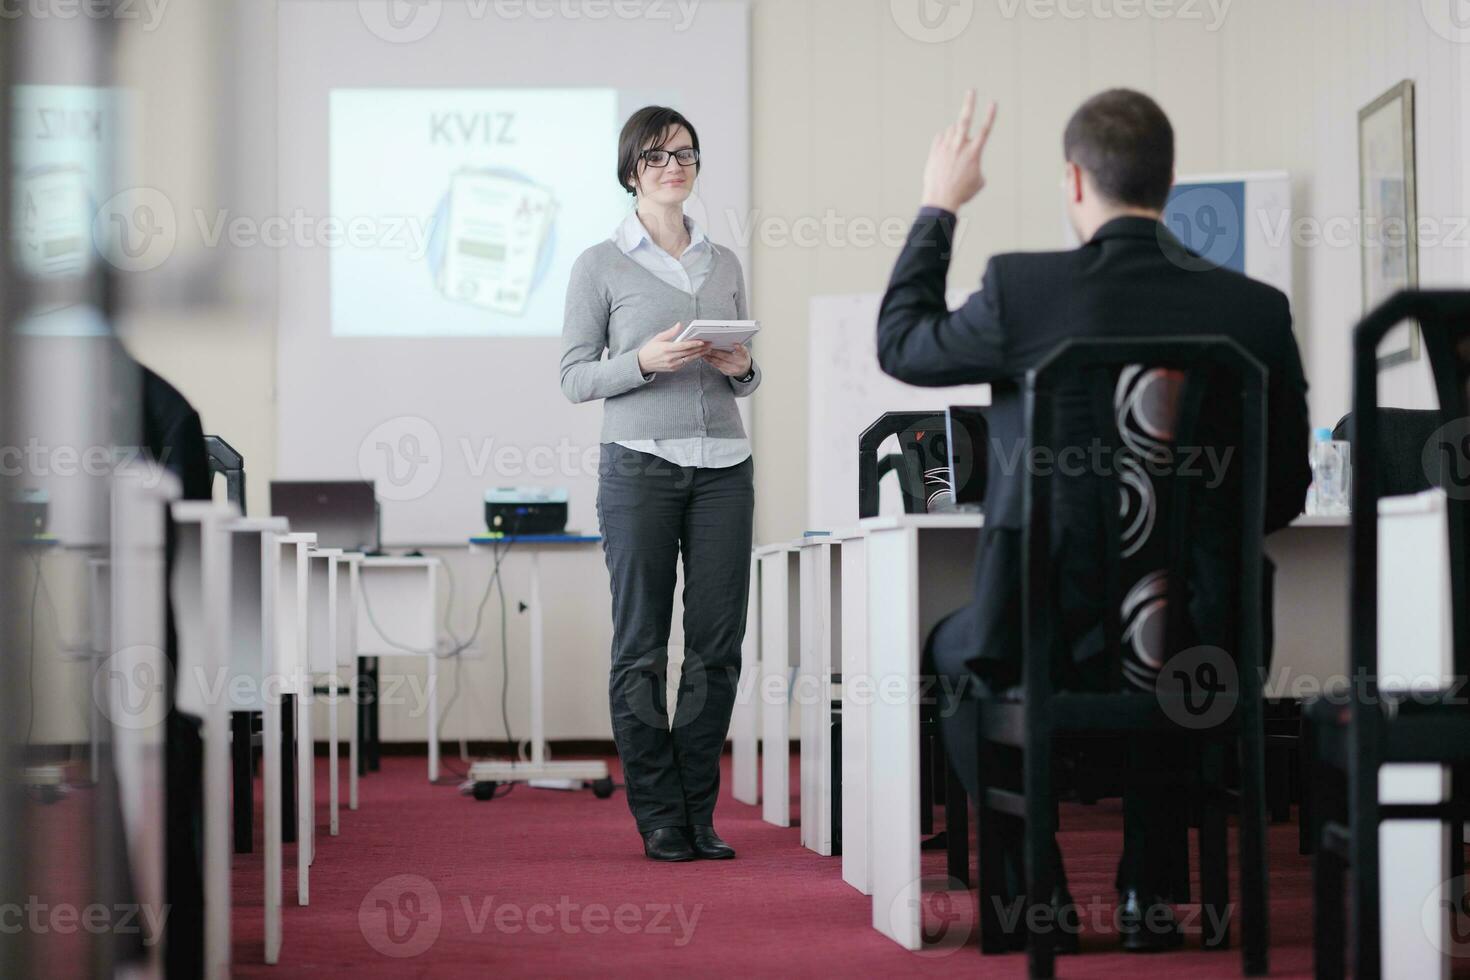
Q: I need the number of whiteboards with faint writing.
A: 1